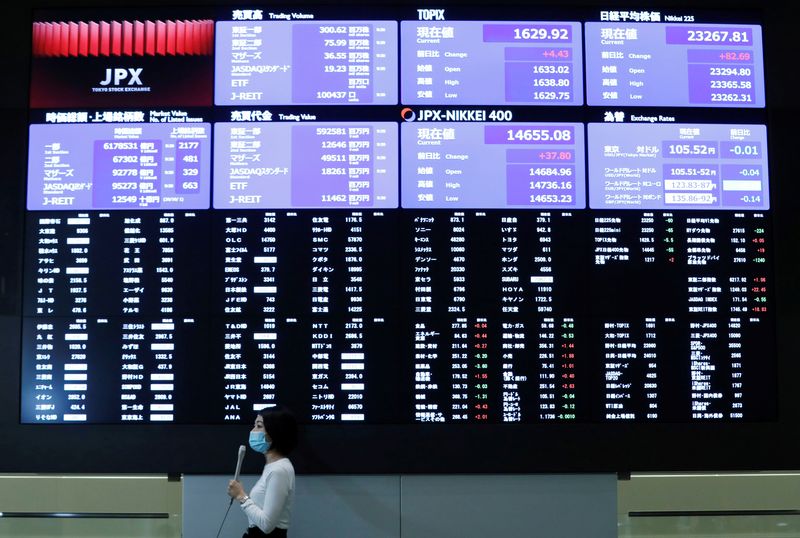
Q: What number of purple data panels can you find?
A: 7